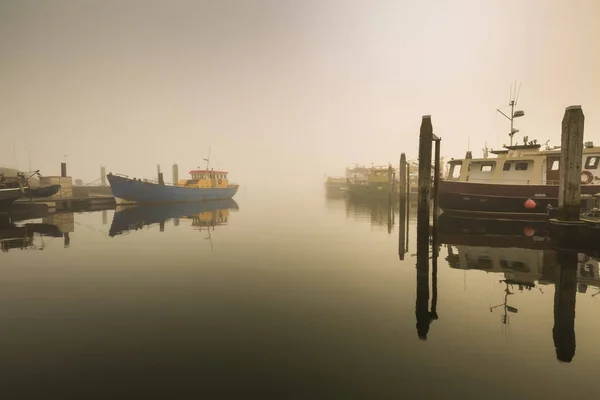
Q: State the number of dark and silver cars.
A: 0